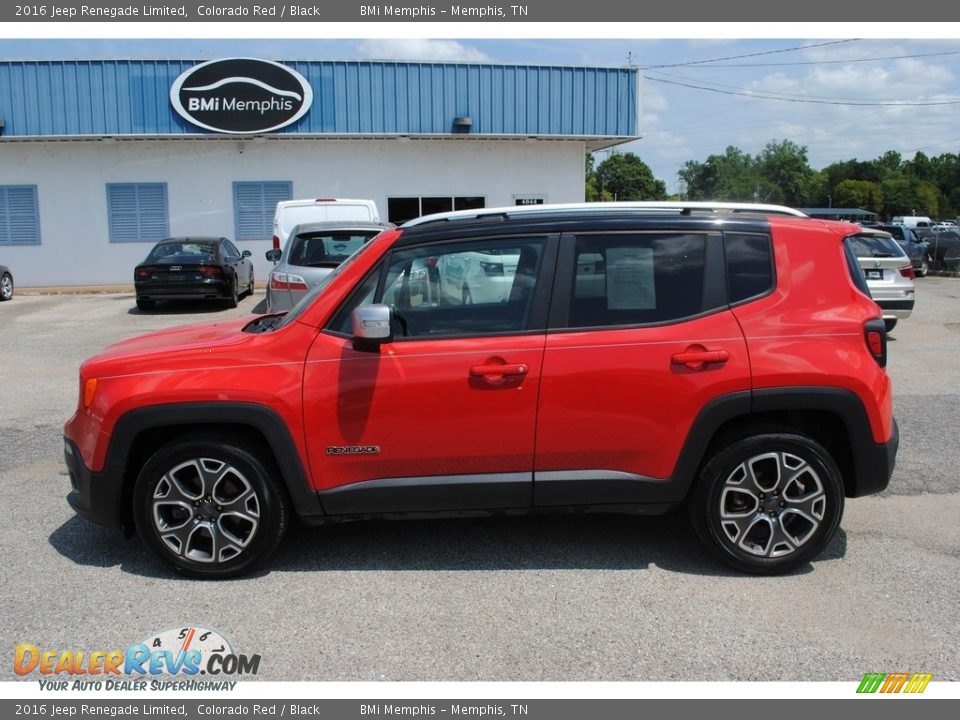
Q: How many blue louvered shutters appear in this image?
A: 3